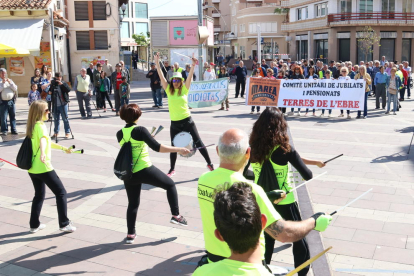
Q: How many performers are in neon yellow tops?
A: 6